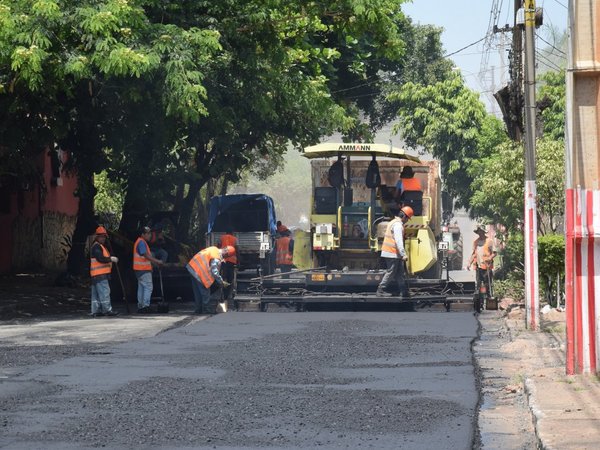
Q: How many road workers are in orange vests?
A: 8